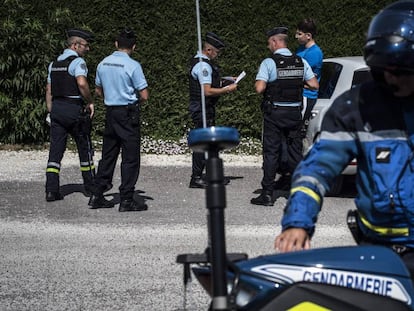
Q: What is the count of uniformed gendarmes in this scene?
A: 5